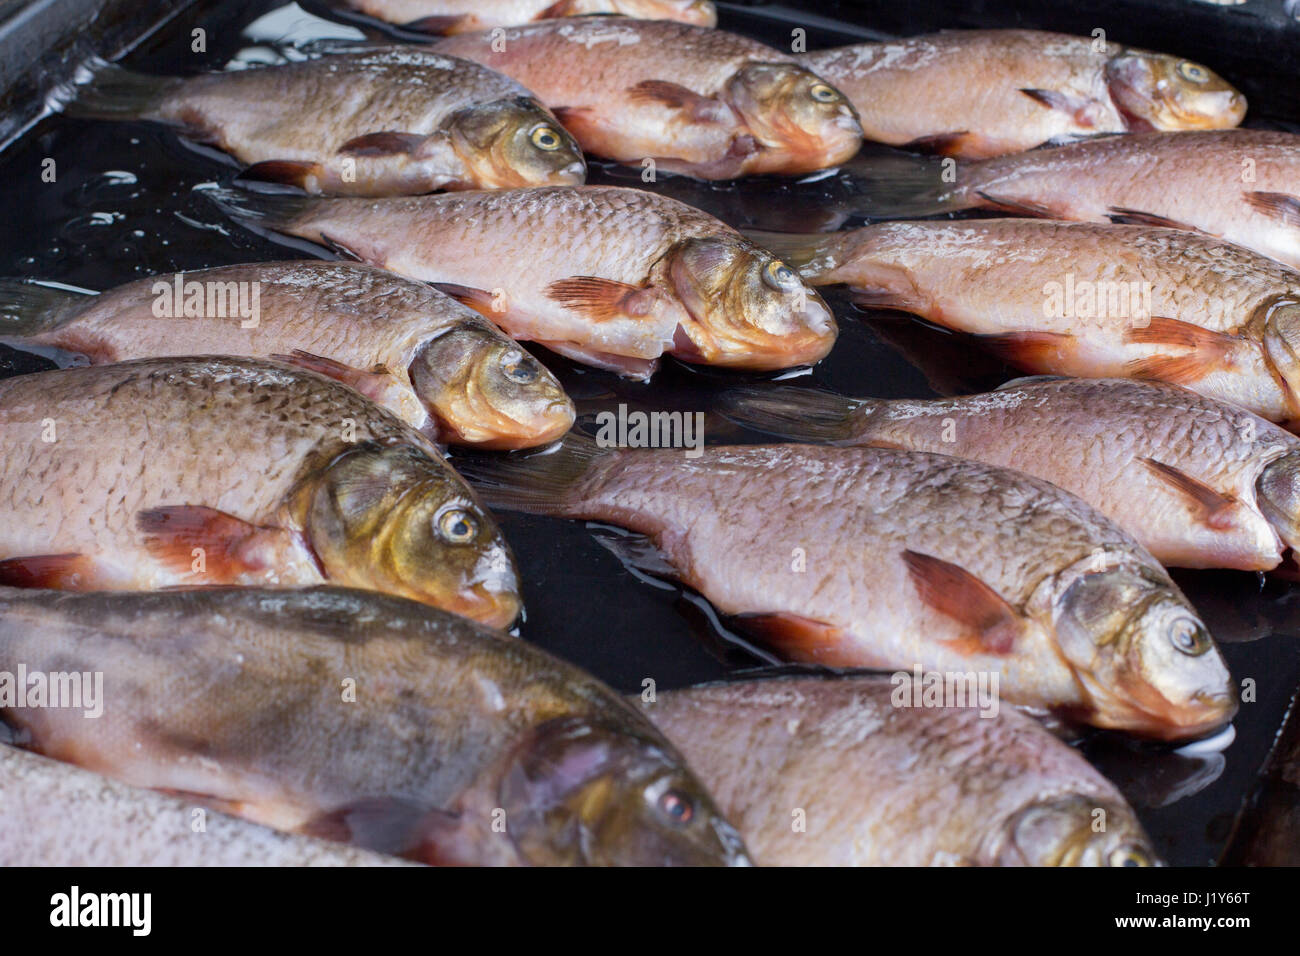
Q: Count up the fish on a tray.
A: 14